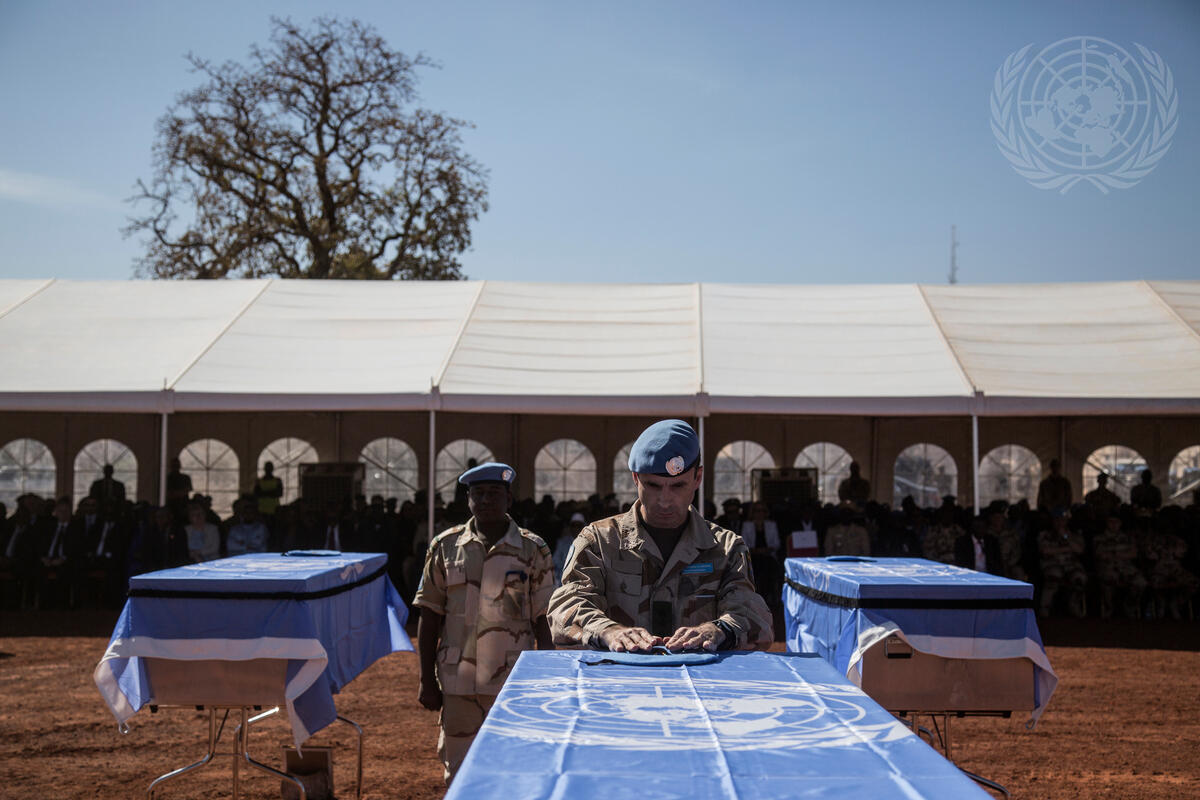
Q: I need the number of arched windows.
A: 14